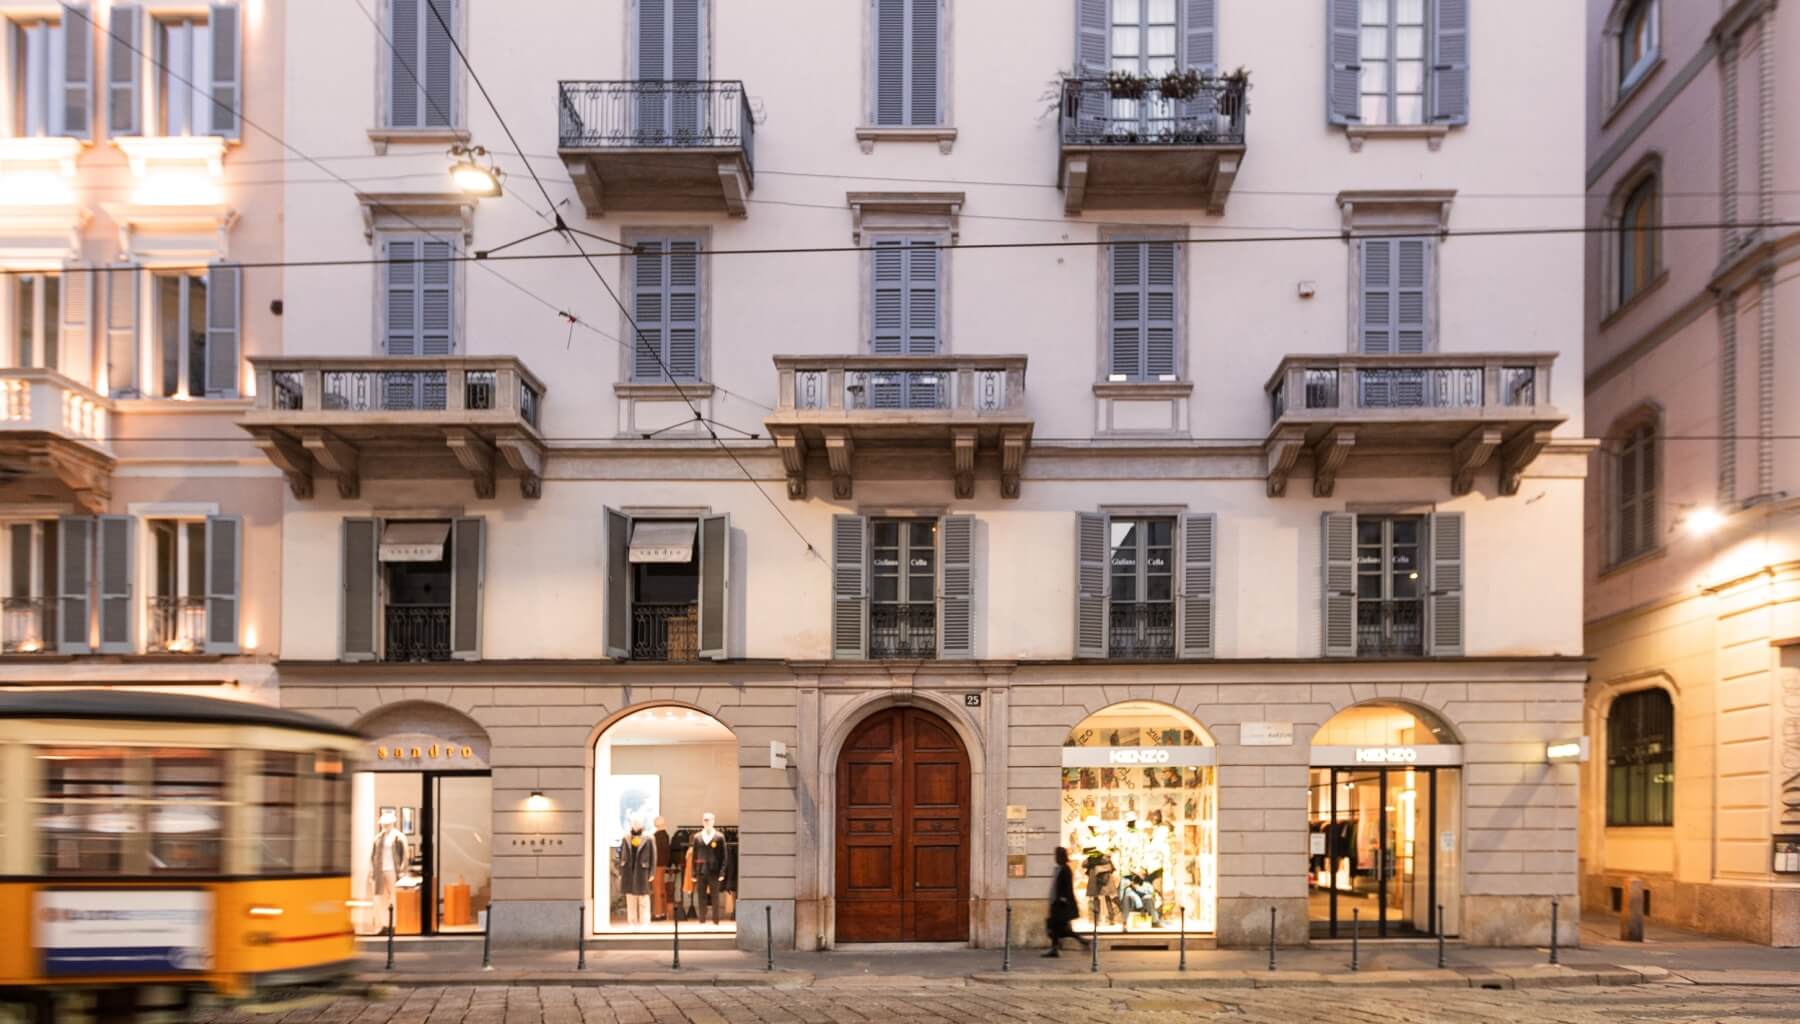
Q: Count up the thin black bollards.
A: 12